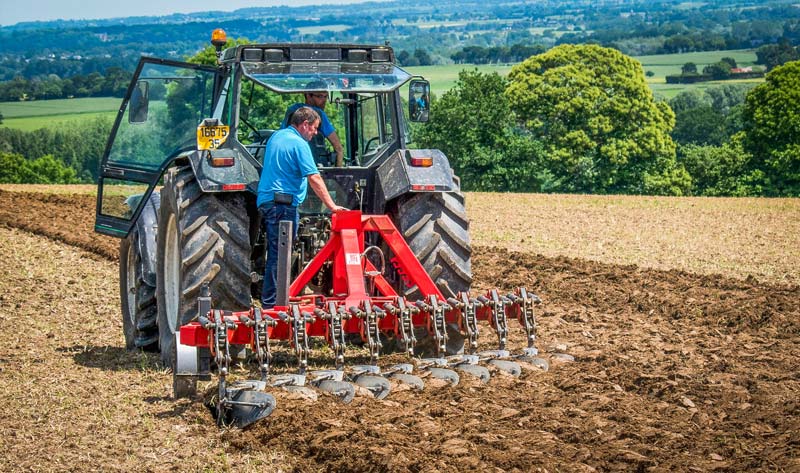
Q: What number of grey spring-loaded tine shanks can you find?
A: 10